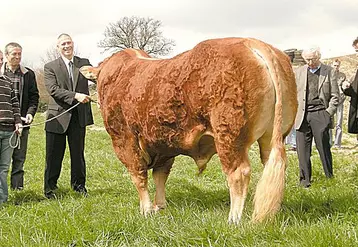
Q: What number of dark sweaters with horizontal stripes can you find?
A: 1